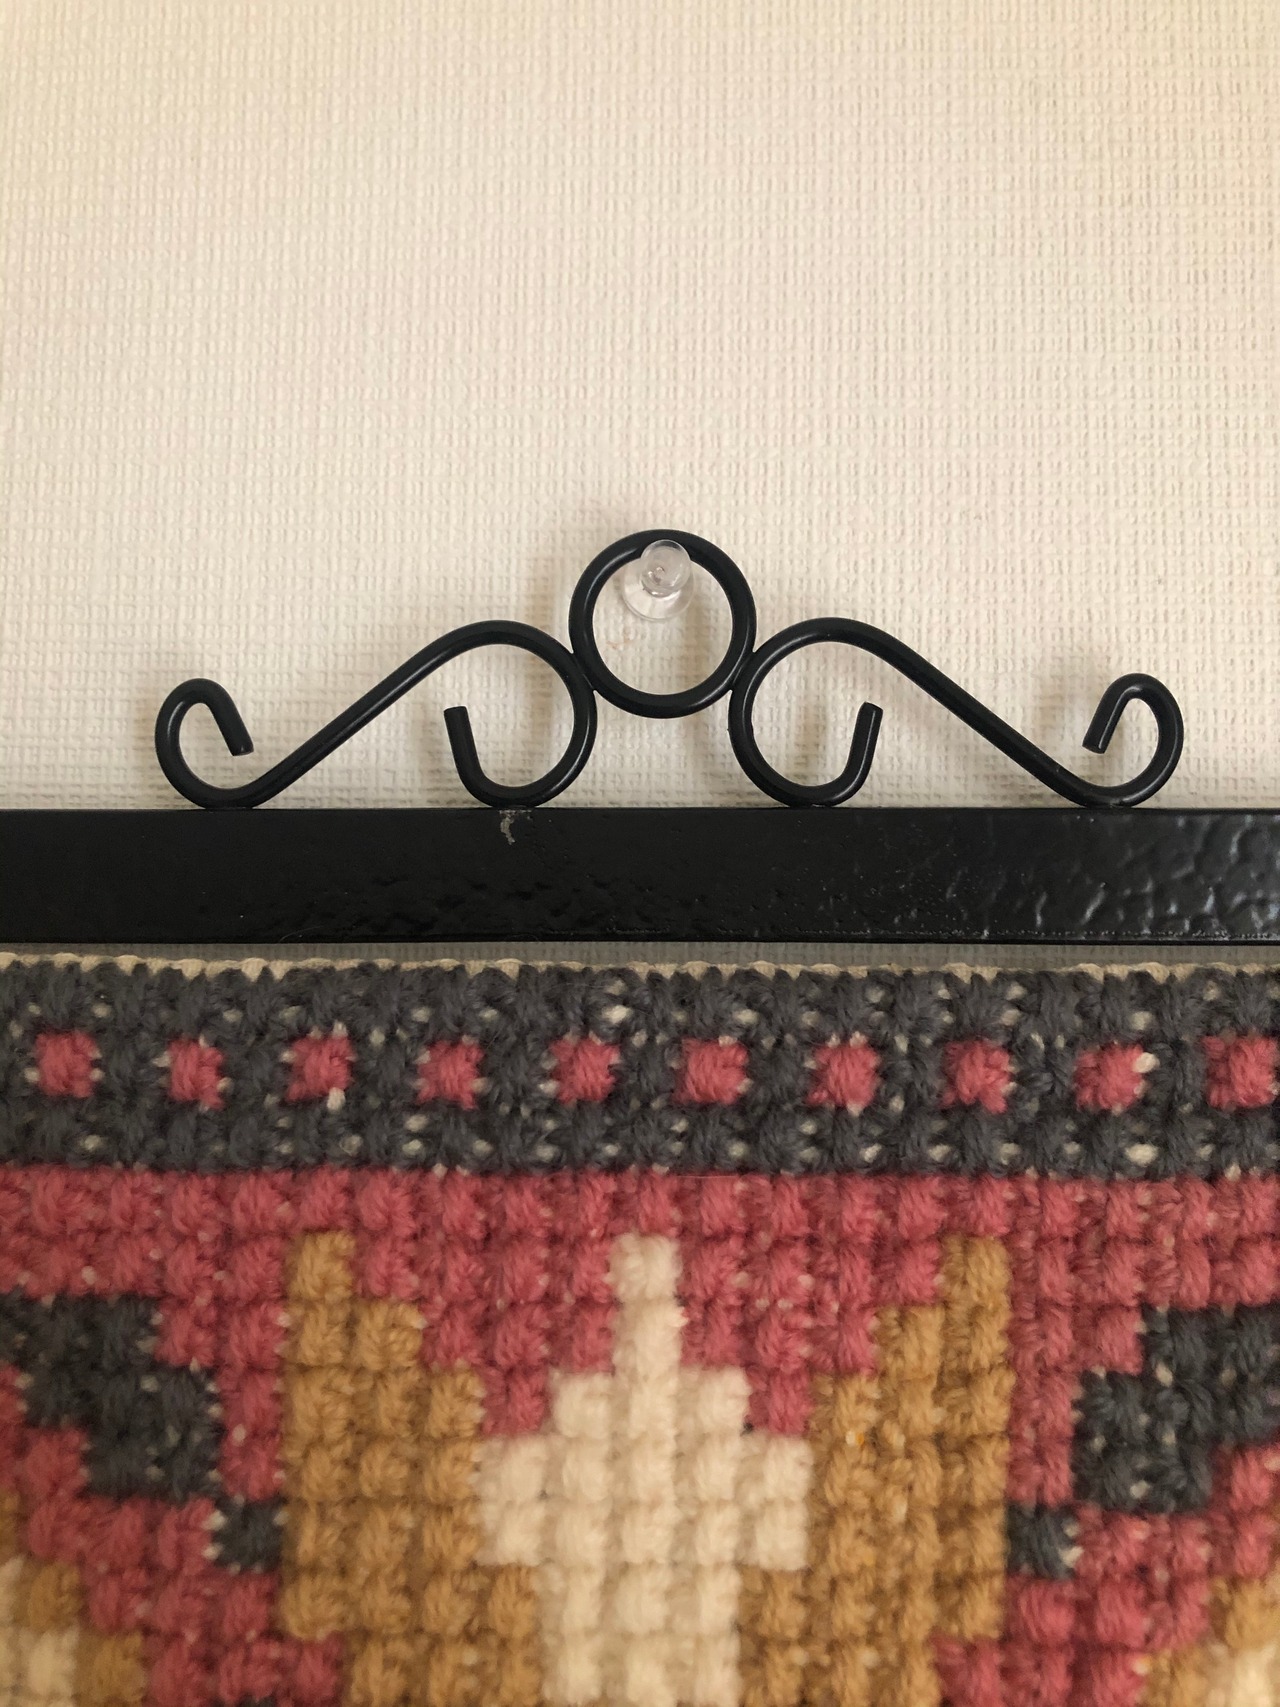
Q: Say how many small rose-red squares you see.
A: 10